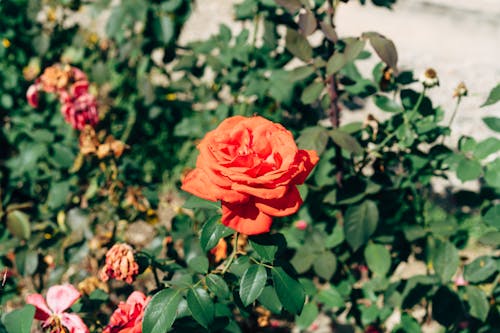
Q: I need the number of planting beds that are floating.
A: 0